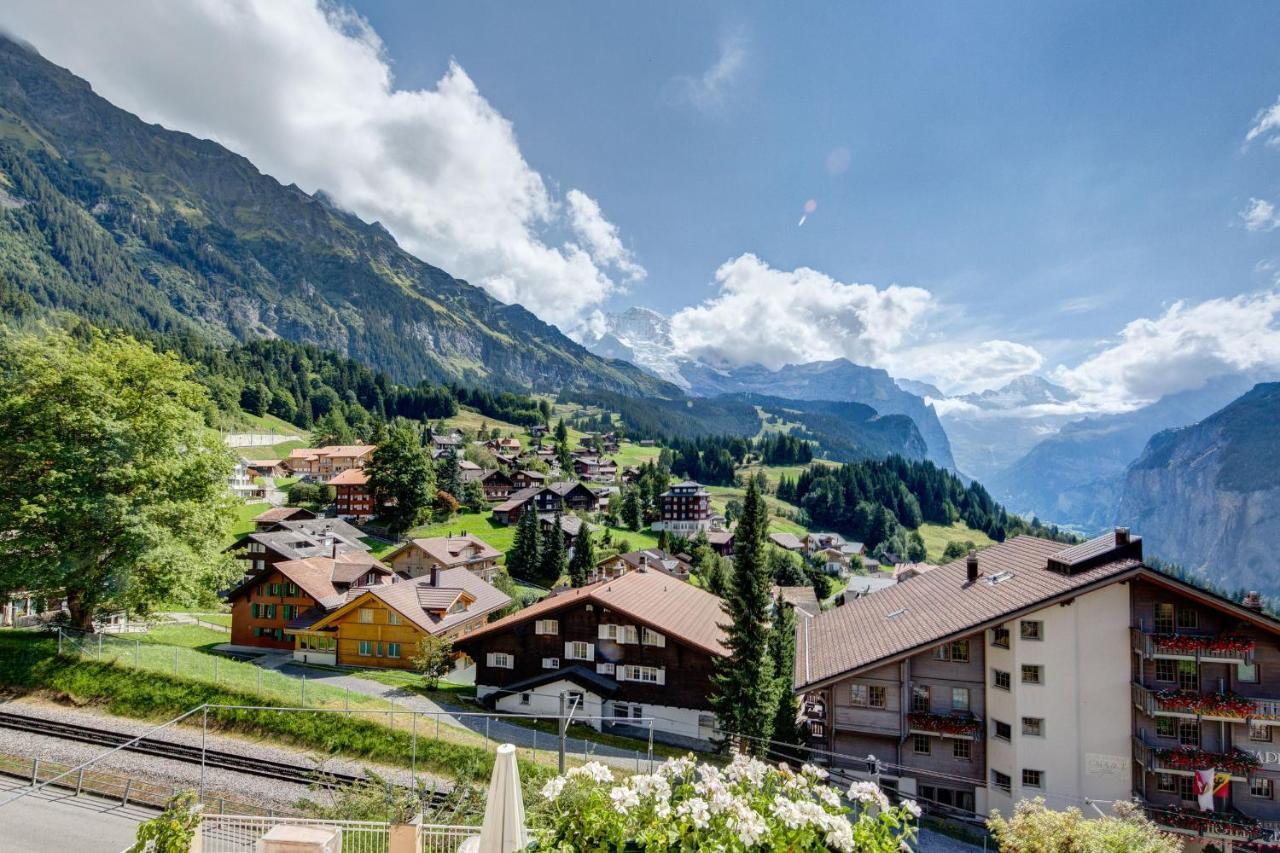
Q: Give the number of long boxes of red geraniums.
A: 5